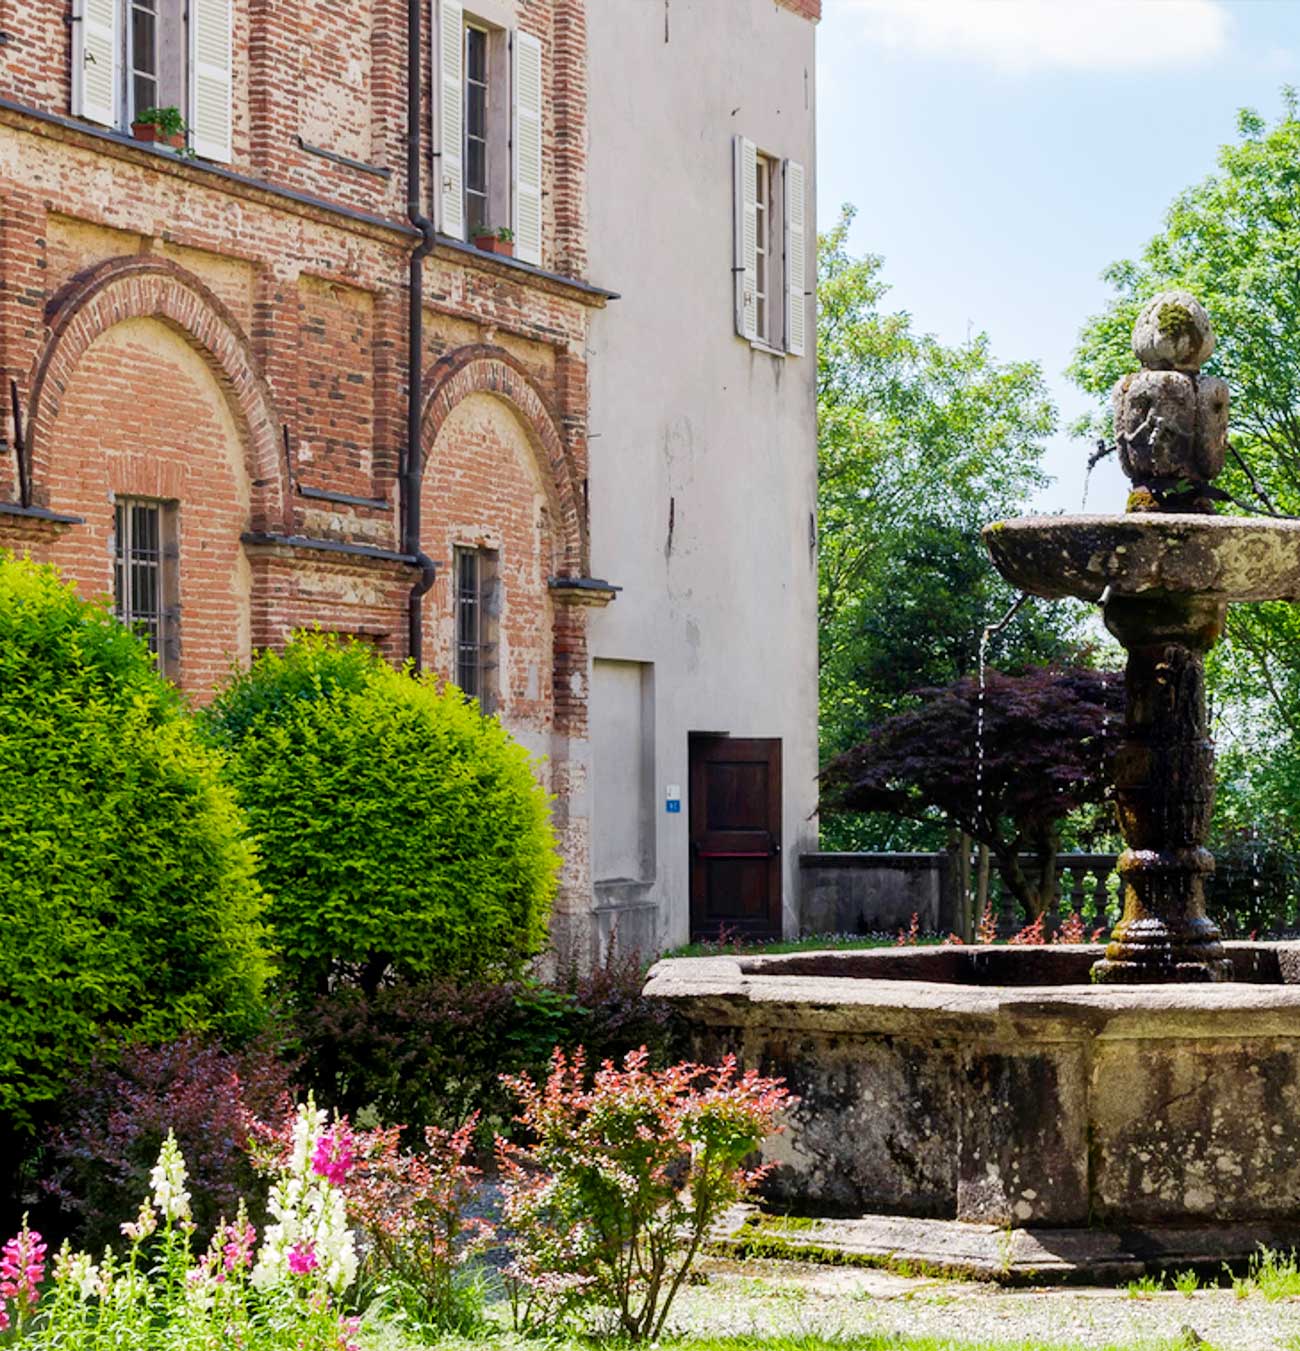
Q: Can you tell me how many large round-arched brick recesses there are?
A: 2